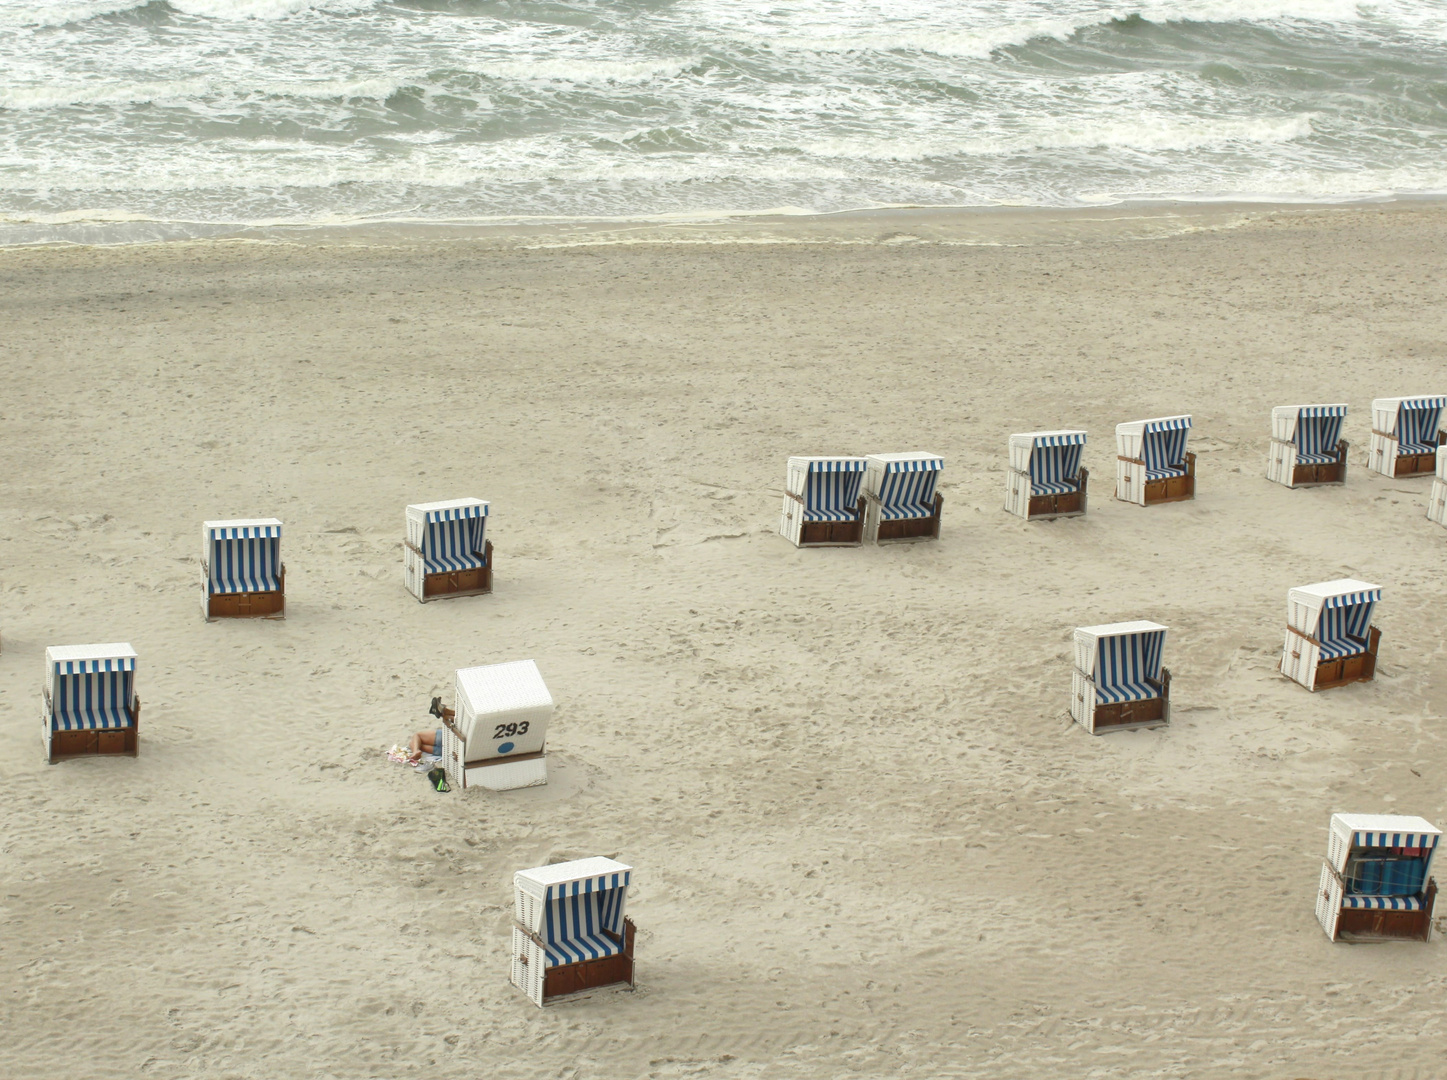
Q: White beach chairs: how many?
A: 15